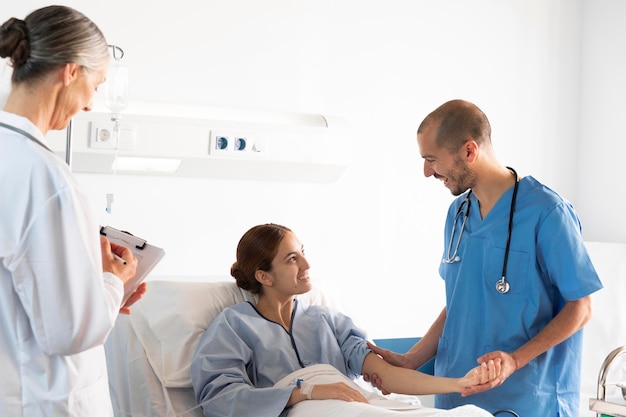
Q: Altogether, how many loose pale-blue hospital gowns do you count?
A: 1